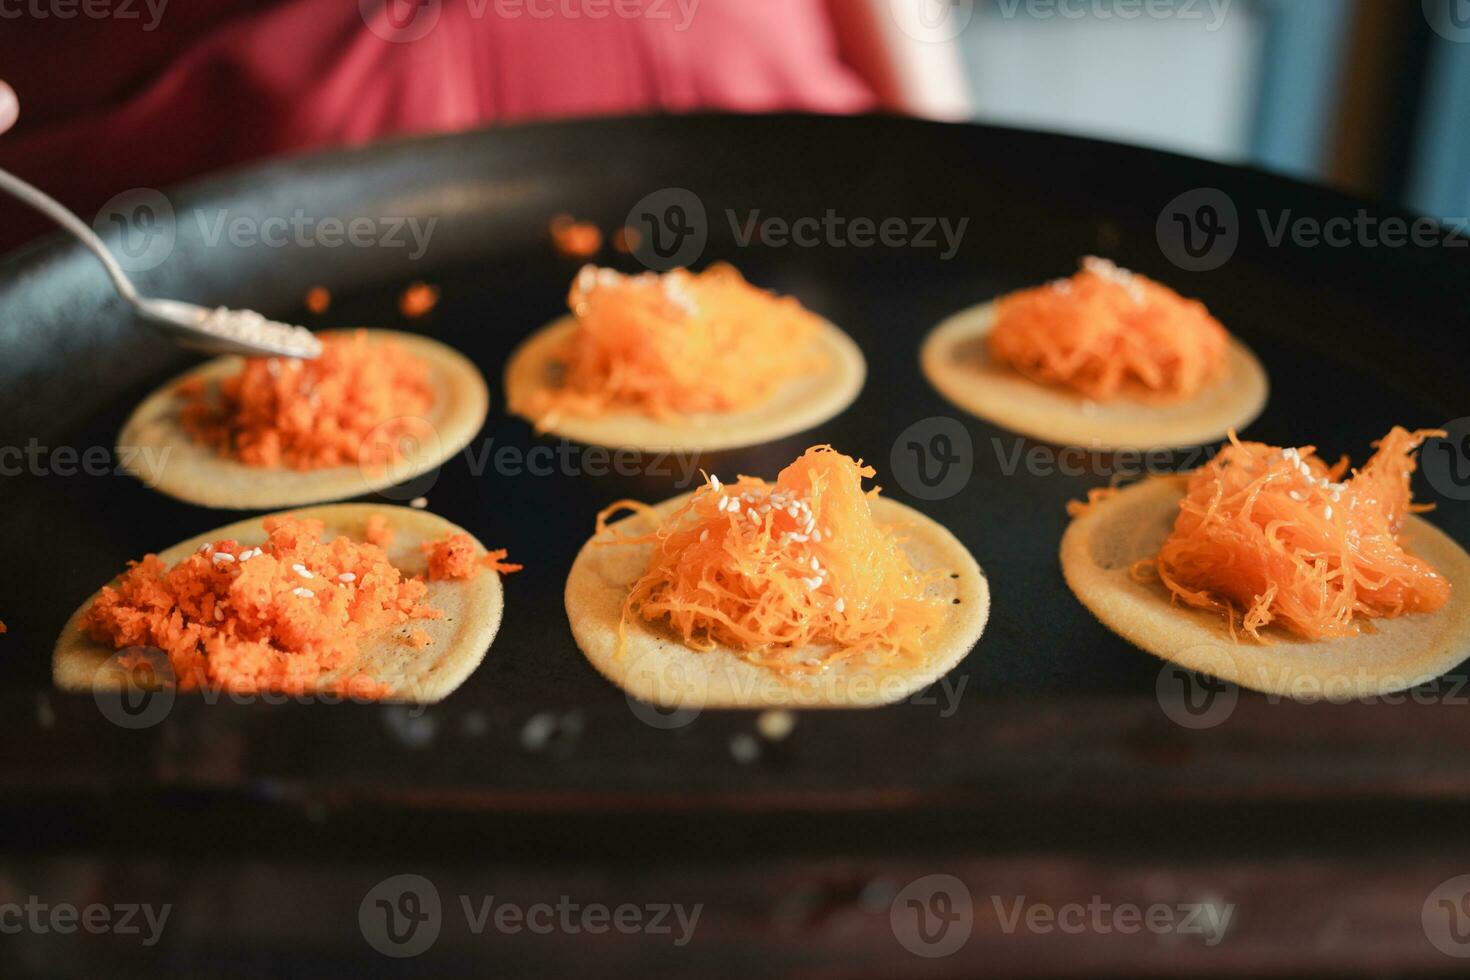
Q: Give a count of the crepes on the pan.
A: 6